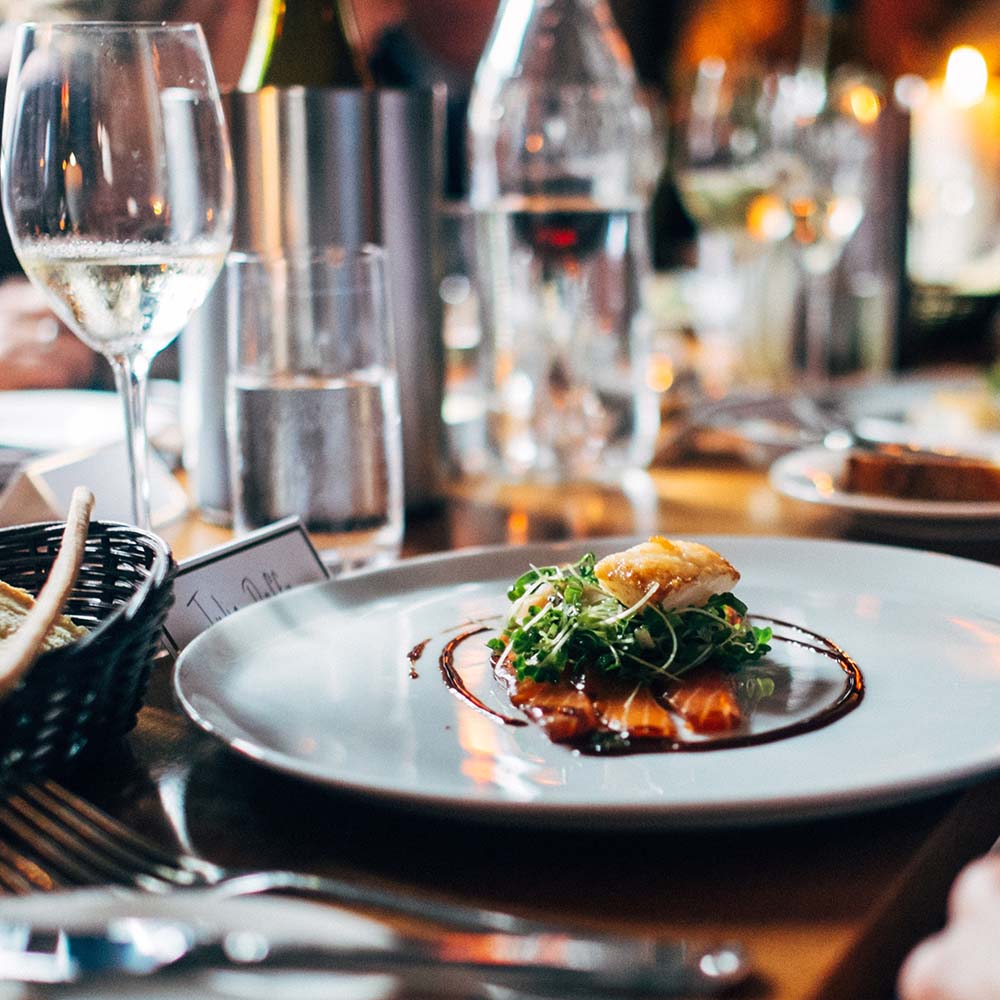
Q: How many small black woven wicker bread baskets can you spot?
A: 1